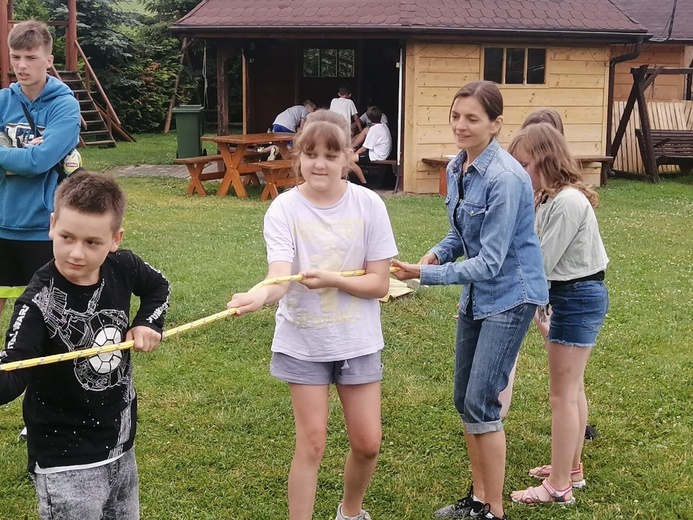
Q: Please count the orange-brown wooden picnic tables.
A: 1